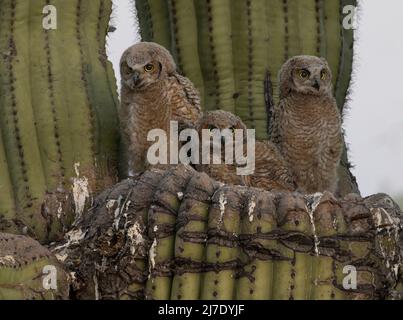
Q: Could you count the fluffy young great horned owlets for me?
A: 3